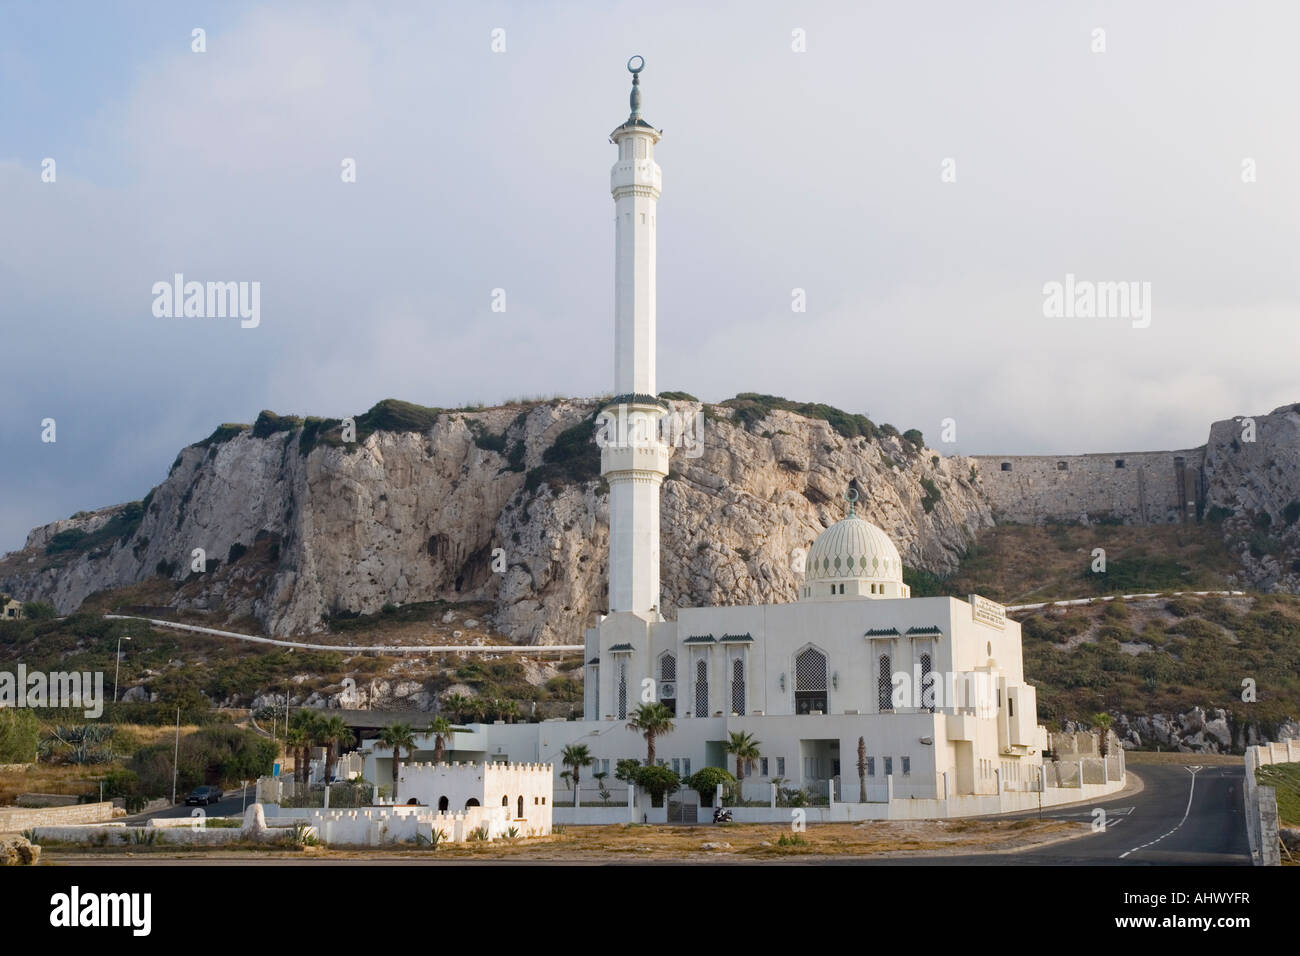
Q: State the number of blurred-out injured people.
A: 0